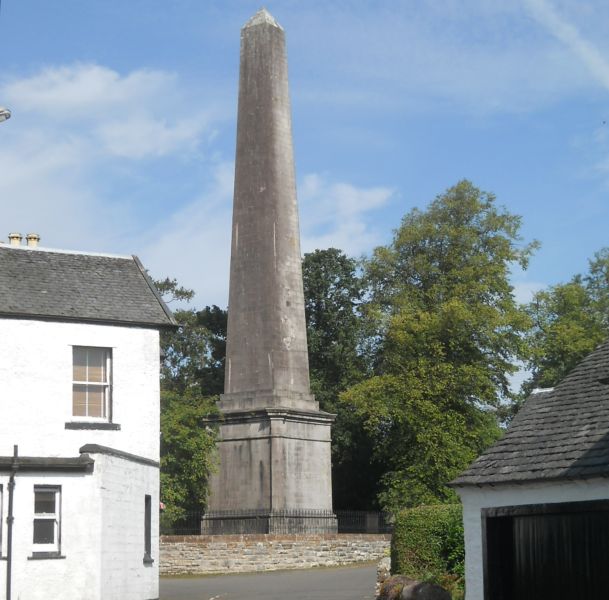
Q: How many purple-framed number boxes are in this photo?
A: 0